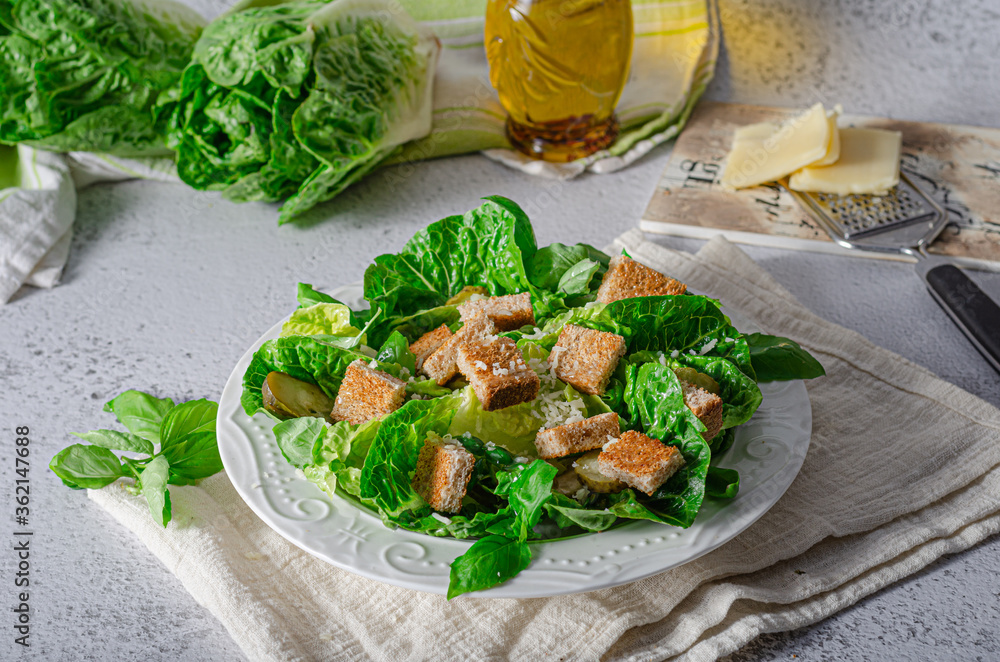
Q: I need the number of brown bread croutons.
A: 11